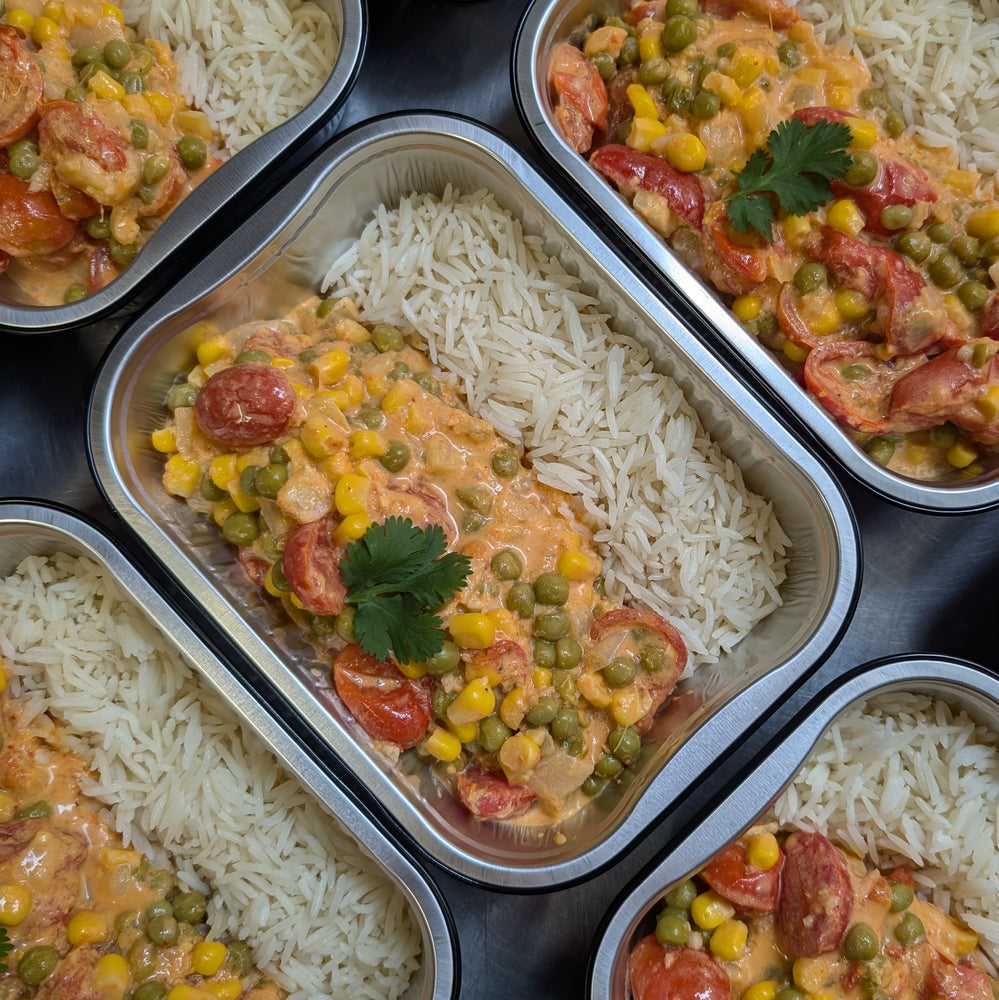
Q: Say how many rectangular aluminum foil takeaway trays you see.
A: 5